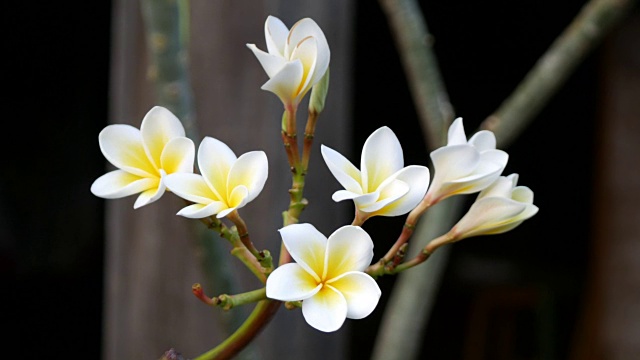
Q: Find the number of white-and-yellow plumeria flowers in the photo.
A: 7